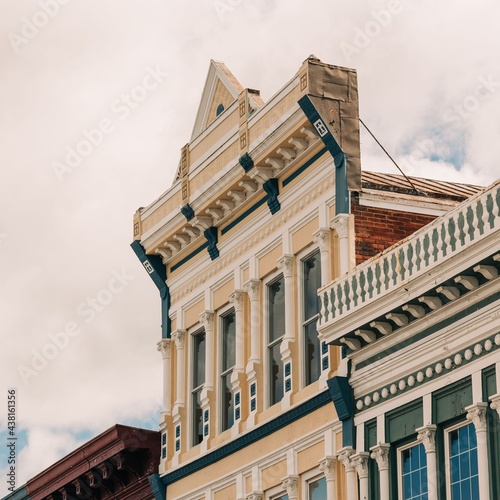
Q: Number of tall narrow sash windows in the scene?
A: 4